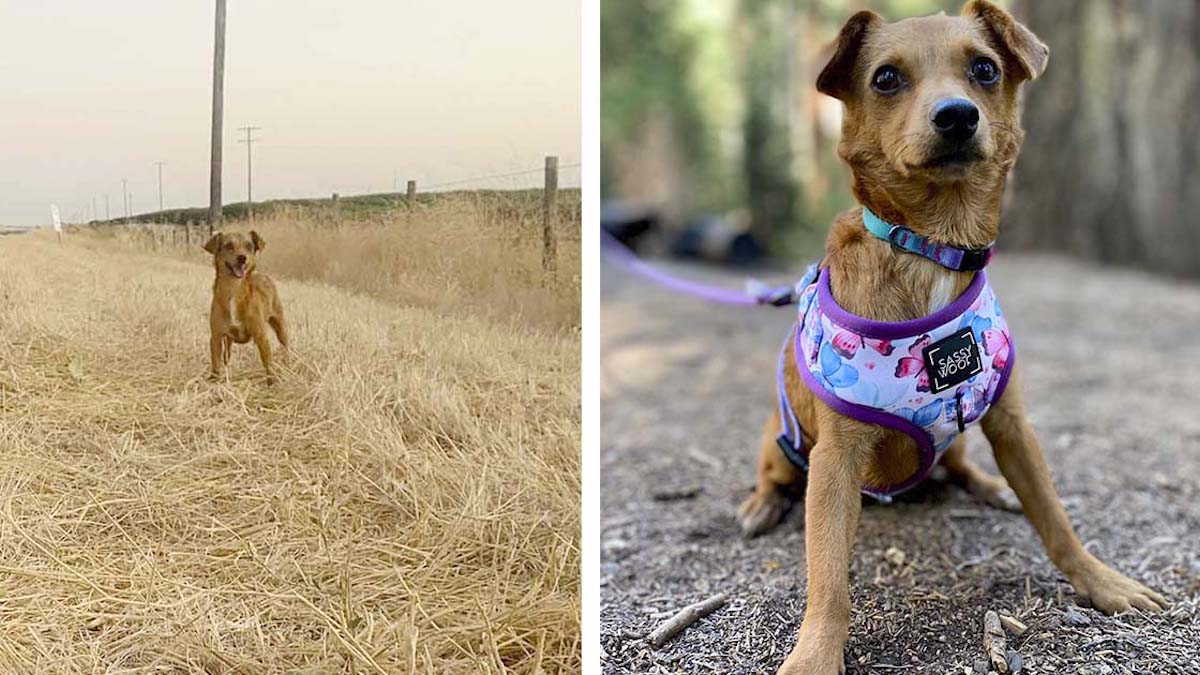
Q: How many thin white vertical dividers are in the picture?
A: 1